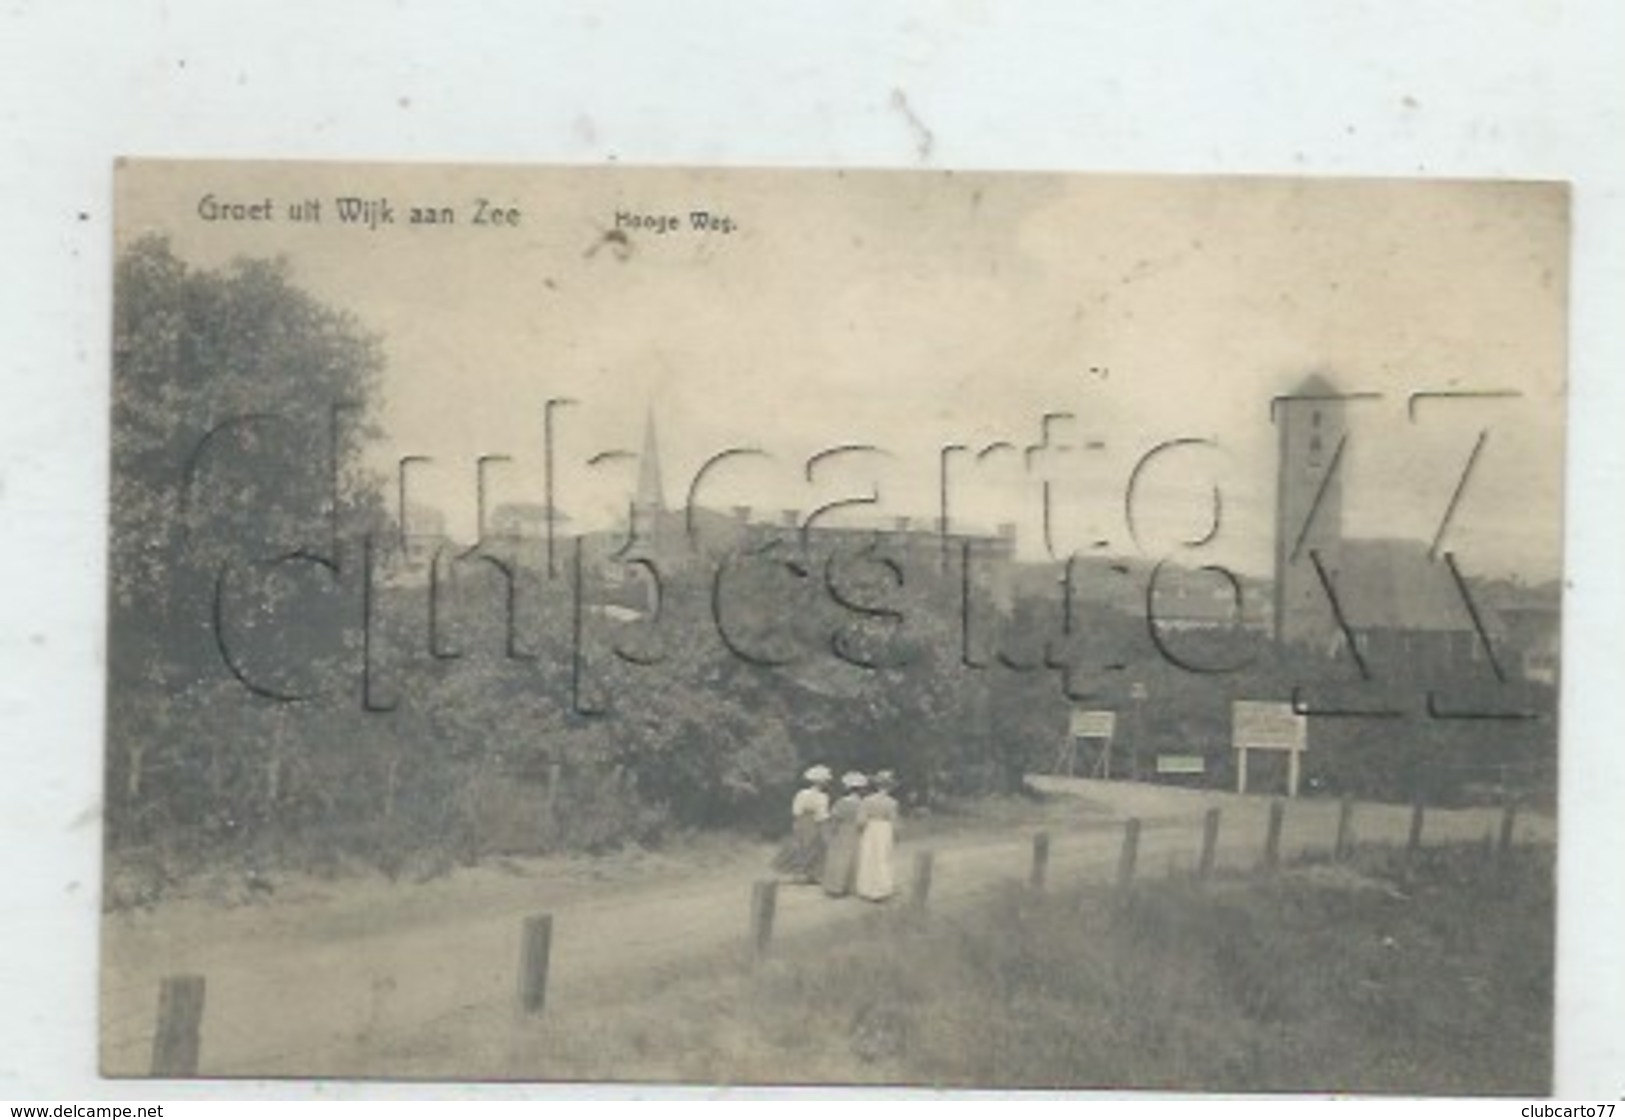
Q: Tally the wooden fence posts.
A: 11